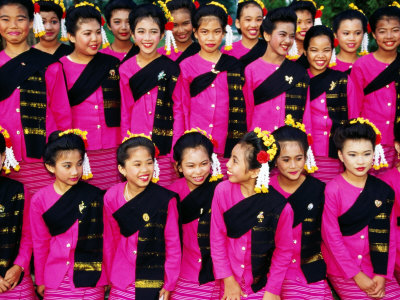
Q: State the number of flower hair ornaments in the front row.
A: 7